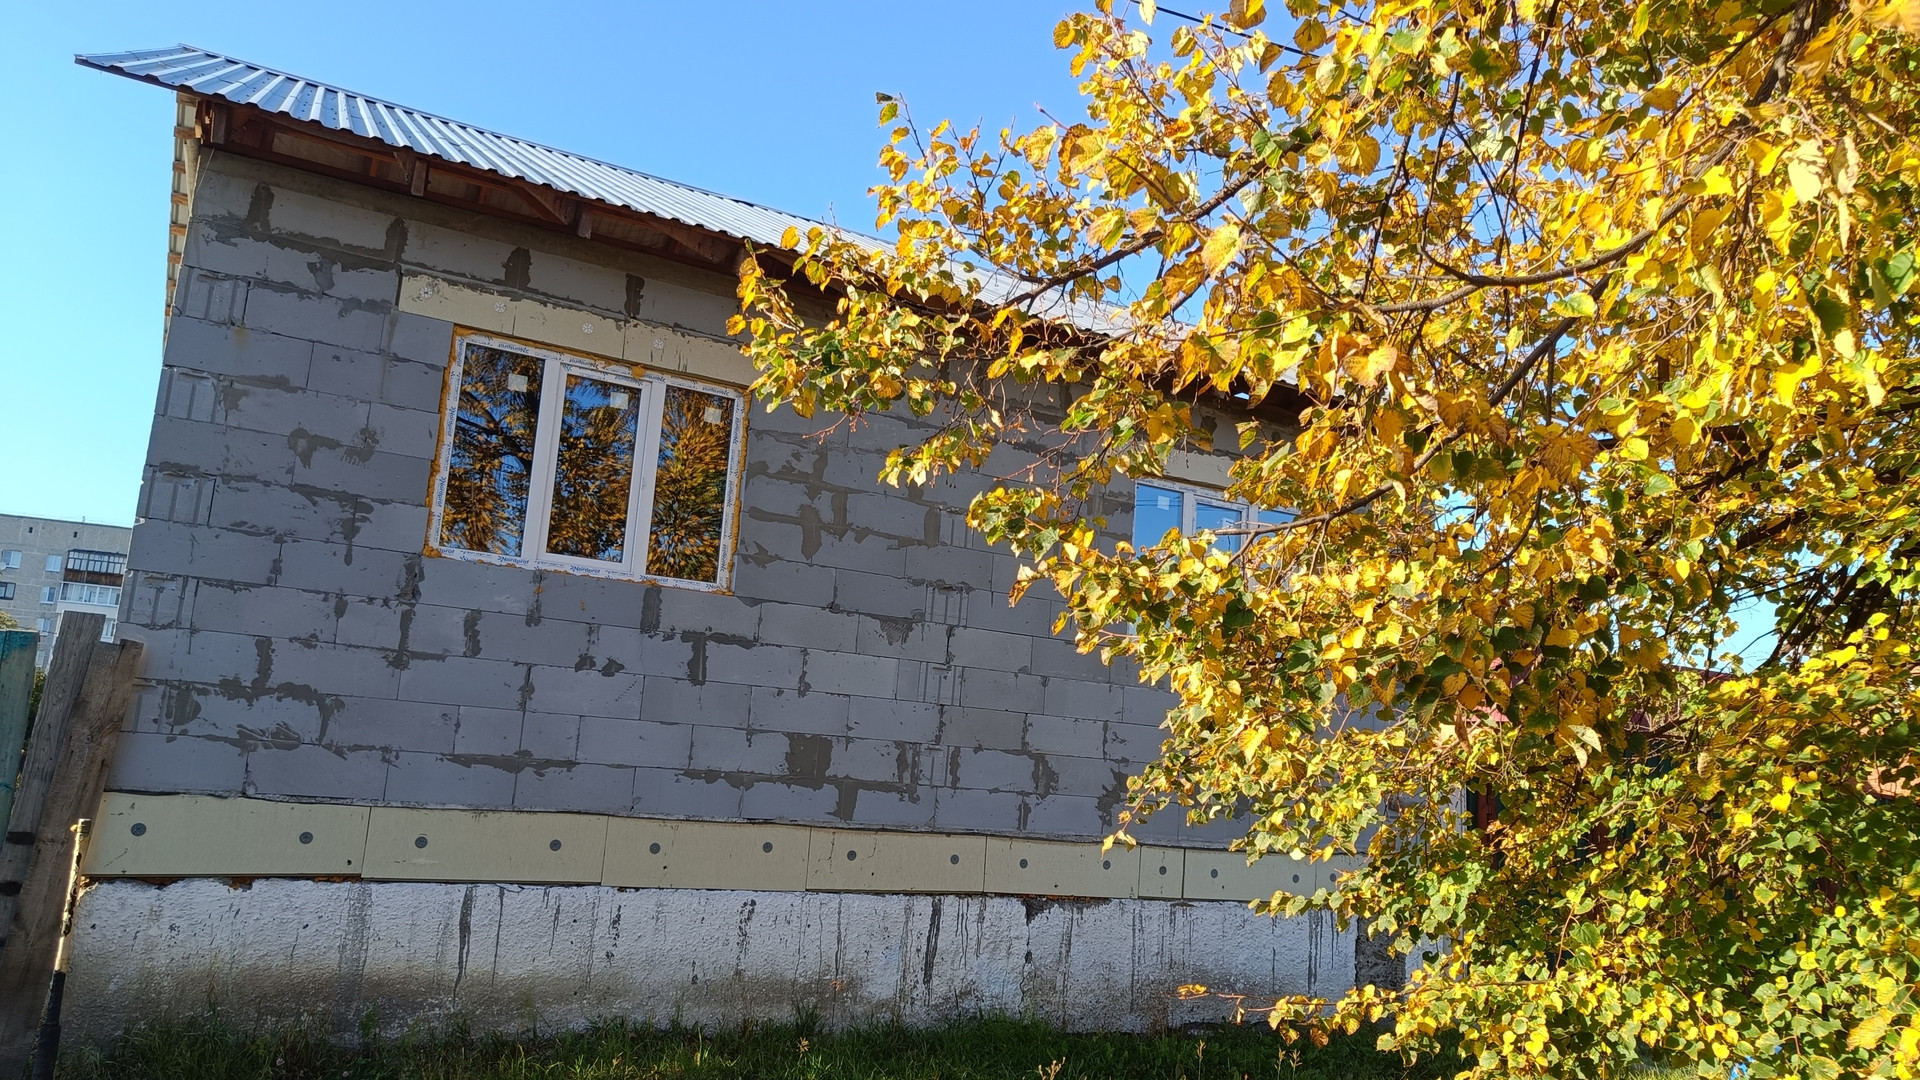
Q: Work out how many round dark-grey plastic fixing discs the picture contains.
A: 14